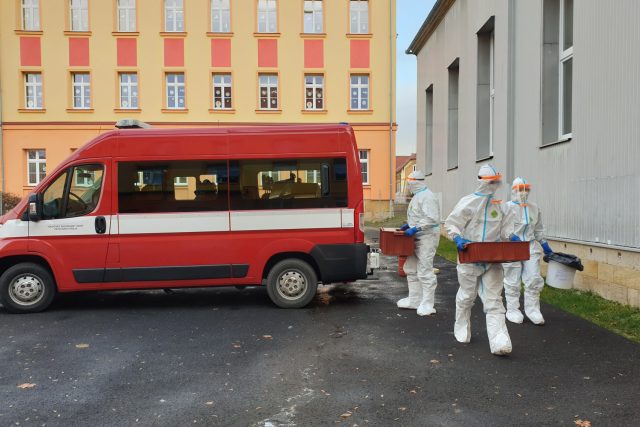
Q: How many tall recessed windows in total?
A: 4